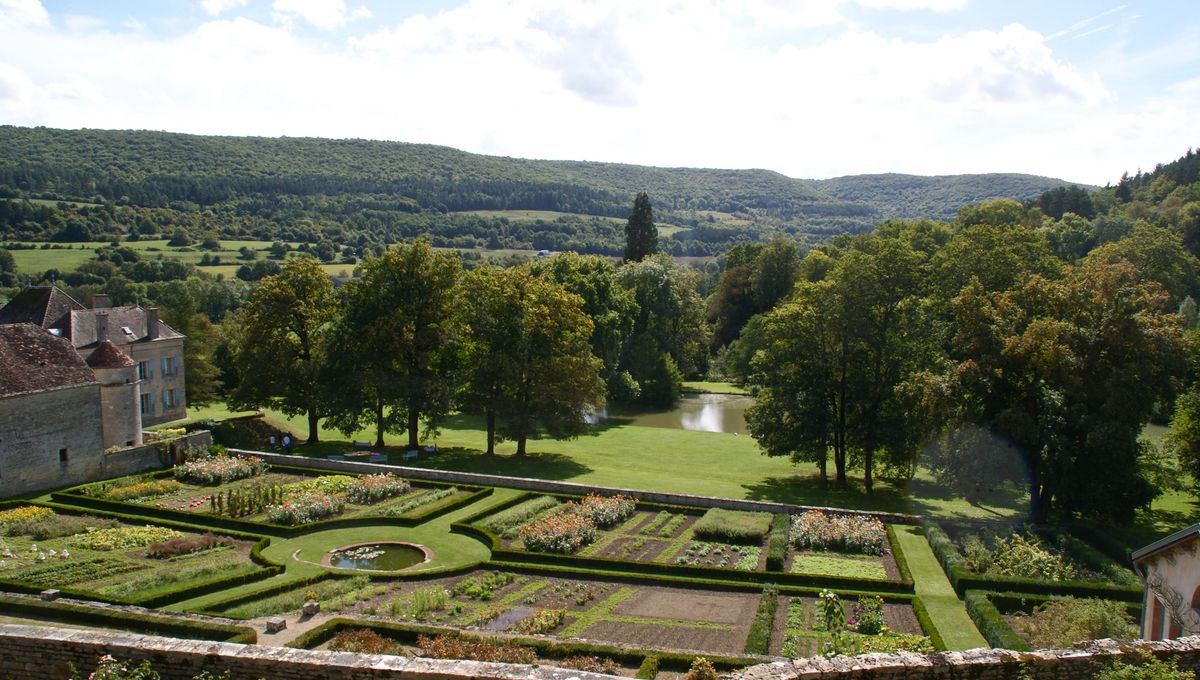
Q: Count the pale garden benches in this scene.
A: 5